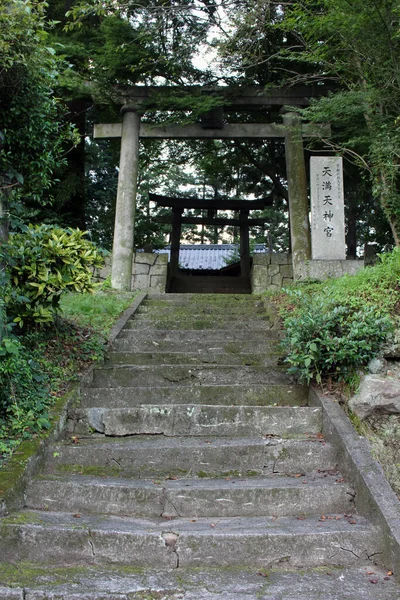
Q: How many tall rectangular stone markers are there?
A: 1